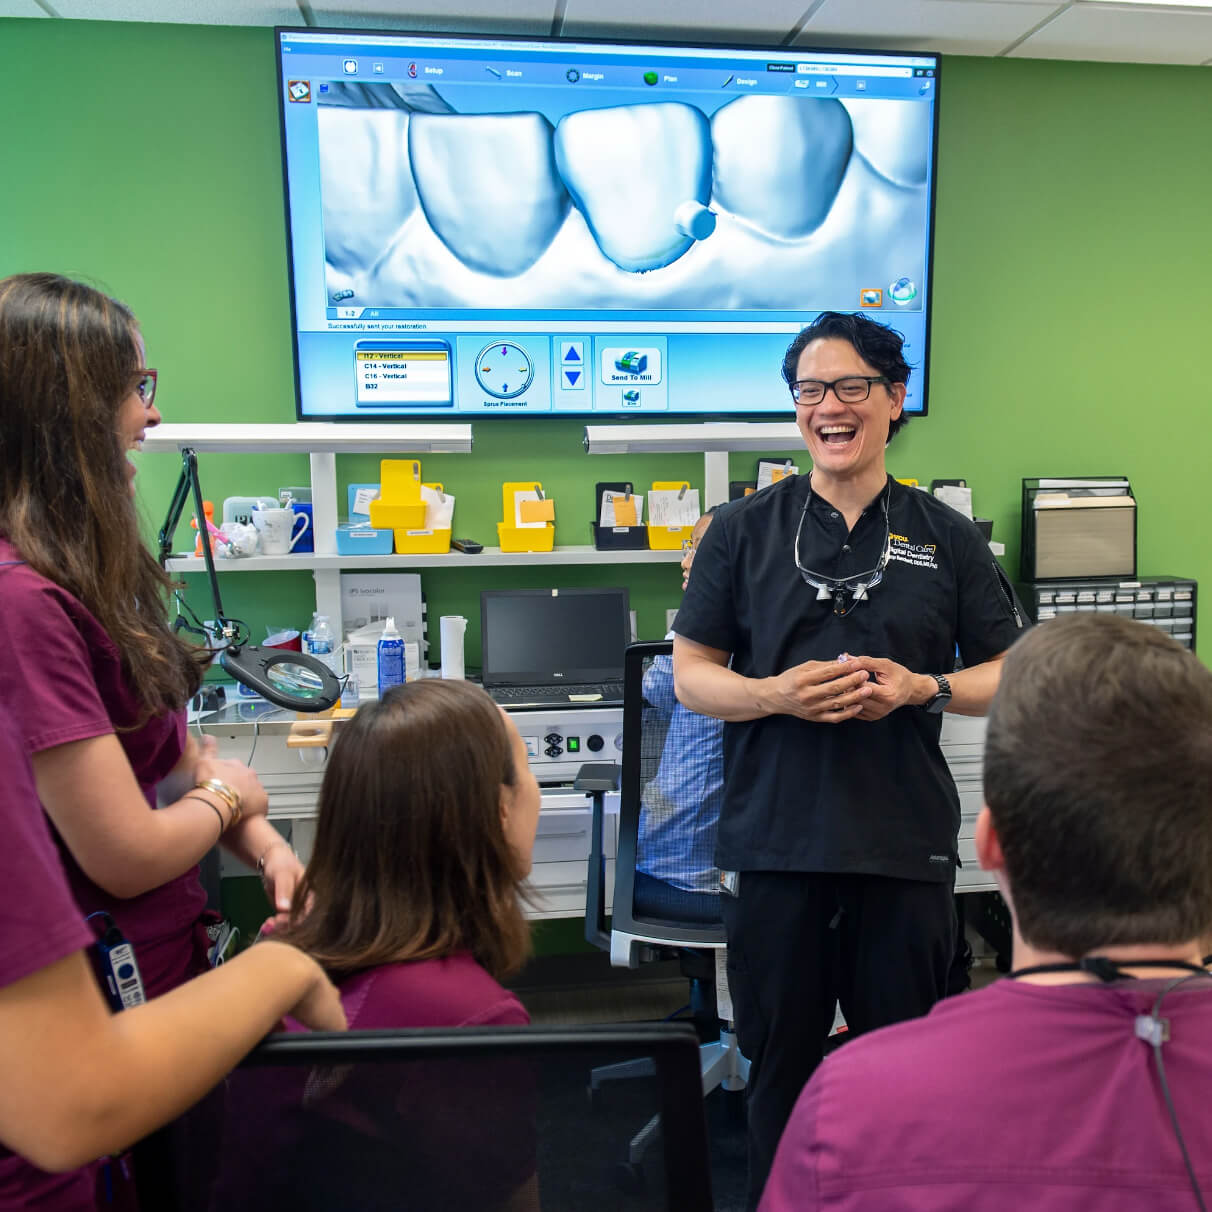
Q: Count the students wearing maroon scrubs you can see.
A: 4